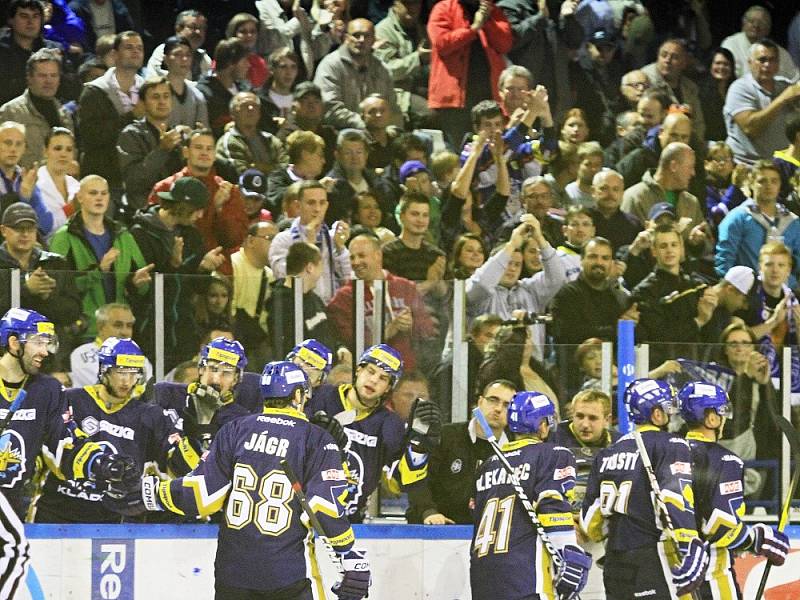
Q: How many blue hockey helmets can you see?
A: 9